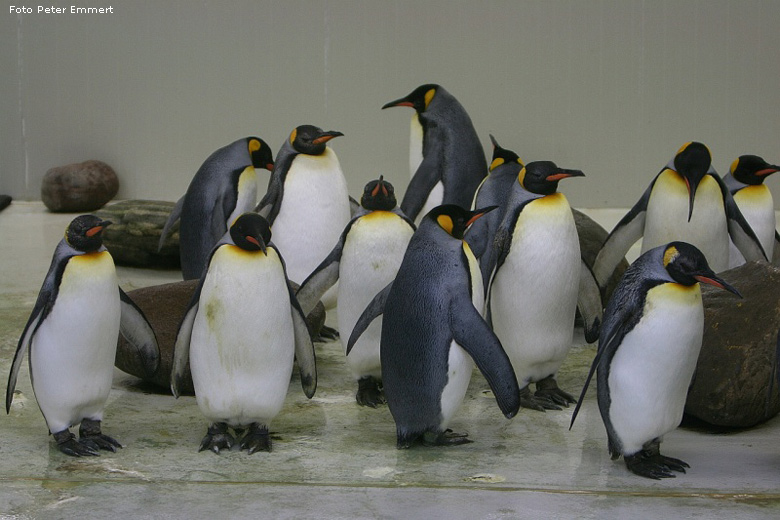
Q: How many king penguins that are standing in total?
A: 12